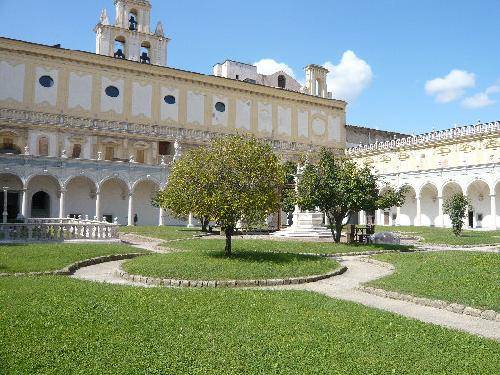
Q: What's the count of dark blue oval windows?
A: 4